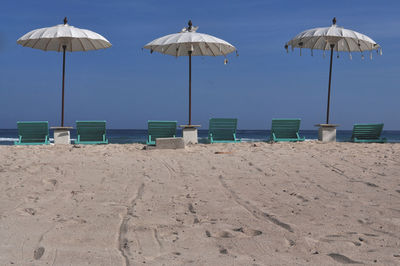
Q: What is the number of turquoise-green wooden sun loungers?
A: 6